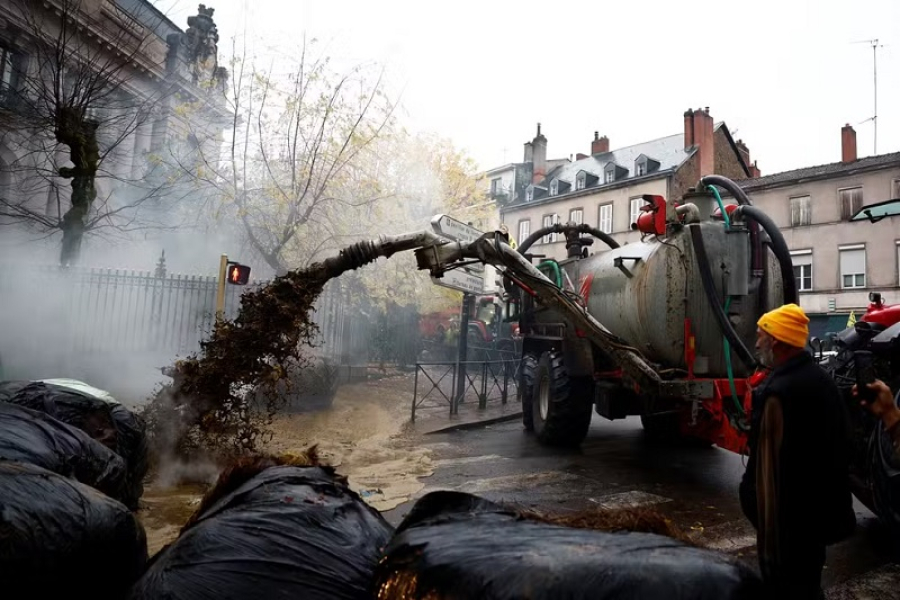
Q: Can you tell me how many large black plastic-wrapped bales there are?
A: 5